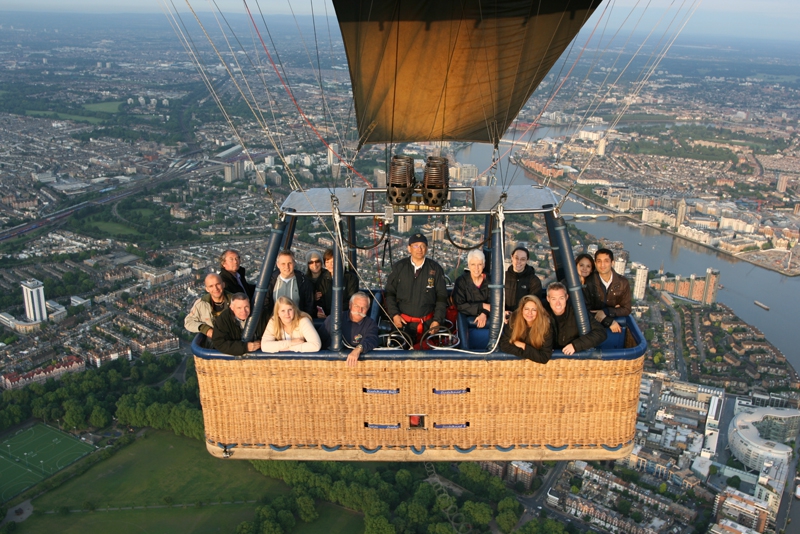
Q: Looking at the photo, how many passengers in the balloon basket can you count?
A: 15